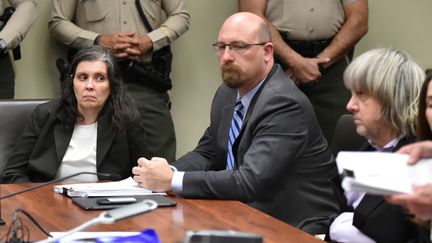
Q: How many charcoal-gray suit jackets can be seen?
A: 1